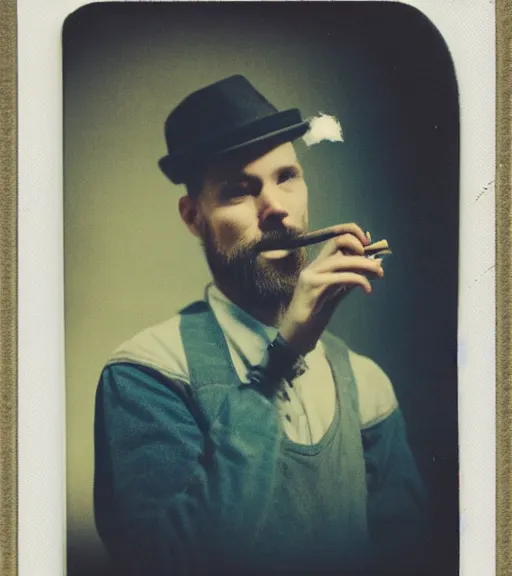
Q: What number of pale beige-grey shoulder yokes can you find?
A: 2